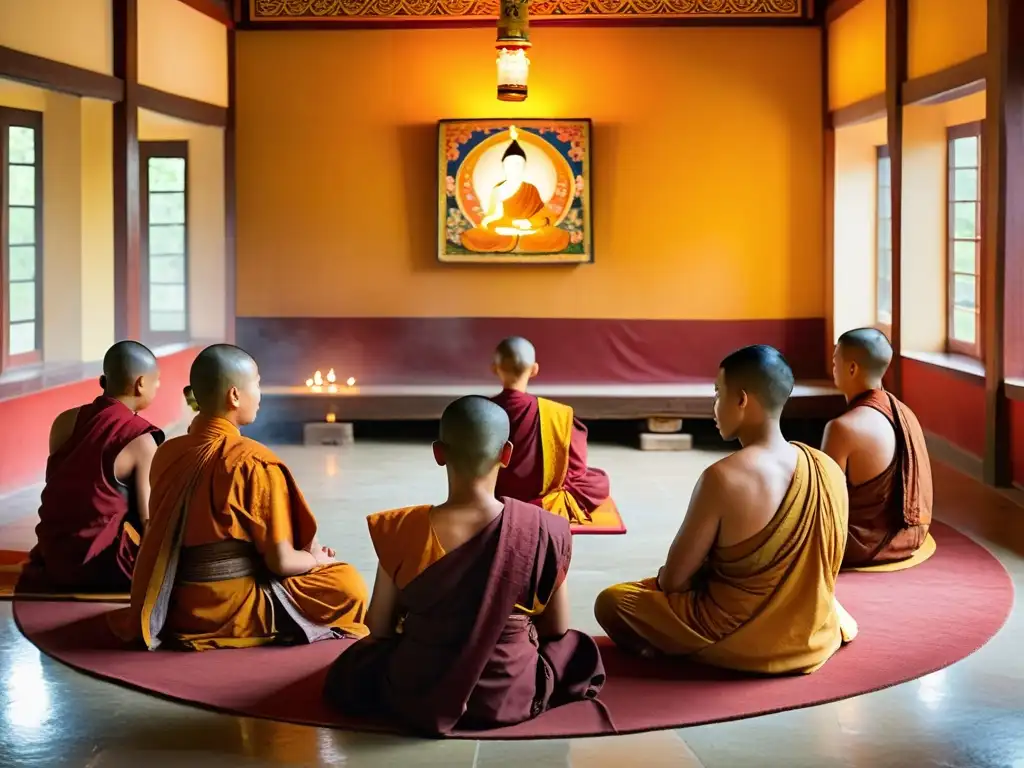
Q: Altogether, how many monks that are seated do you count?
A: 6